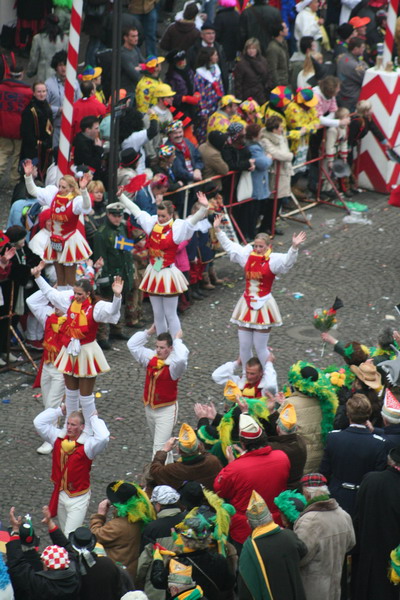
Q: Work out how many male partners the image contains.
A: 4